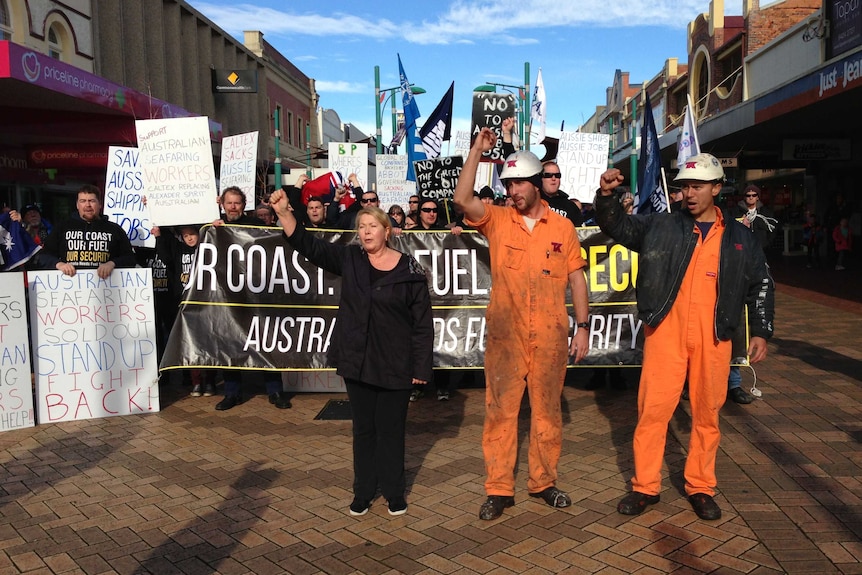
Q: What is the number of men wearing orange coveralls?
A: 2